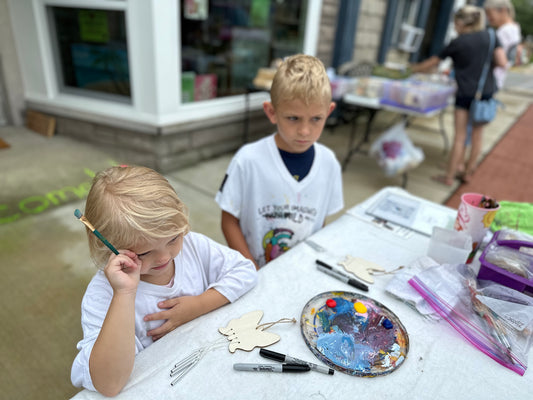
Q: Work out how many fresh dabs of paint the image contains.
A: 3